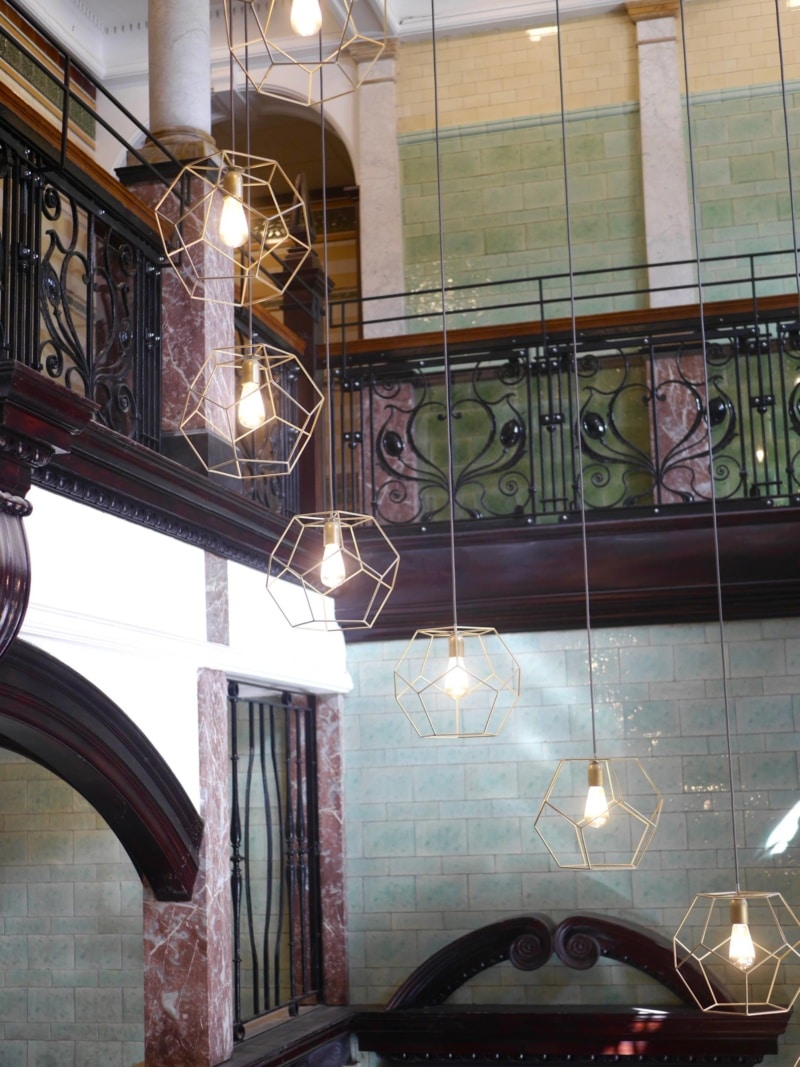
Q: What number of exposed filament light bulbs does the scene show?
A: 7